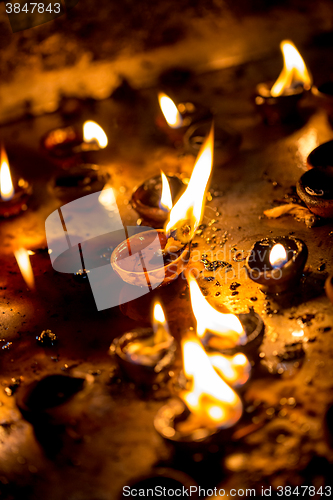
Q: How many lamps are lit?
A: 11